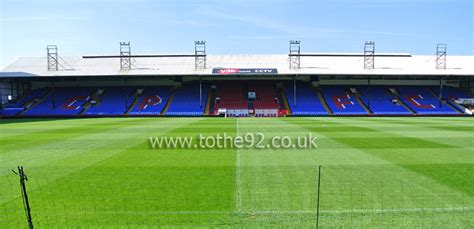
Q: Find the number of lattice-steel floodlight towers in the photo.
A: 6